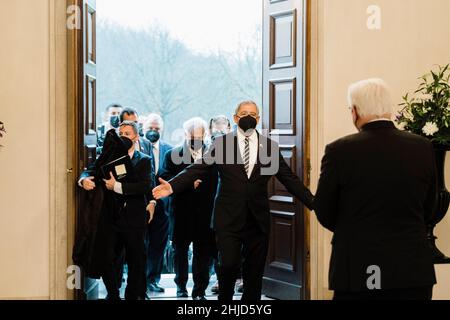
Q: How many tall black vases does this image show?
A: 1